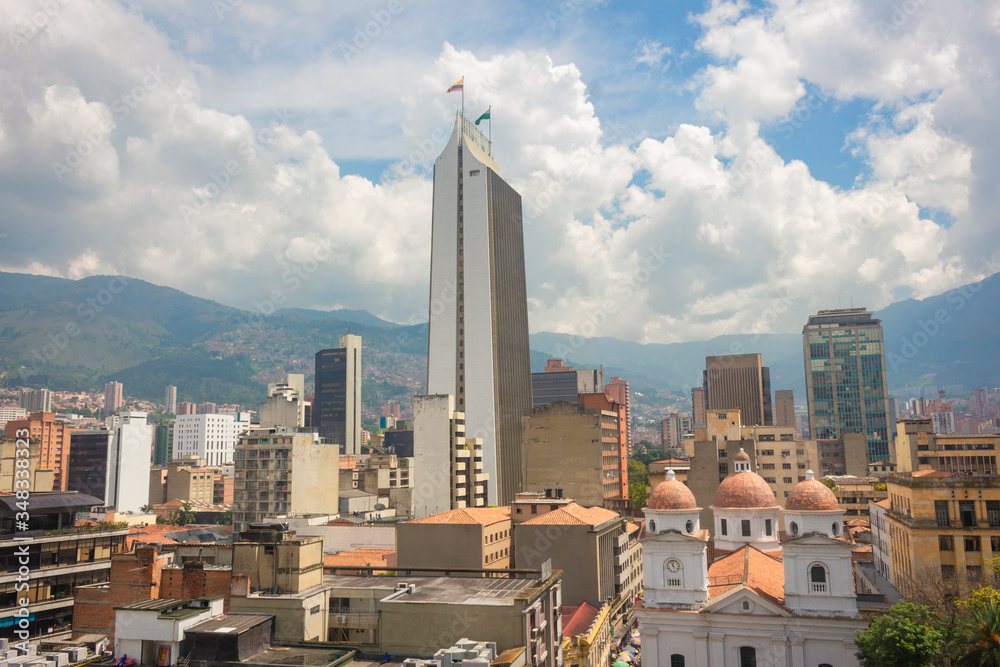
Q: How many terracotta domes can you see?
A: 3